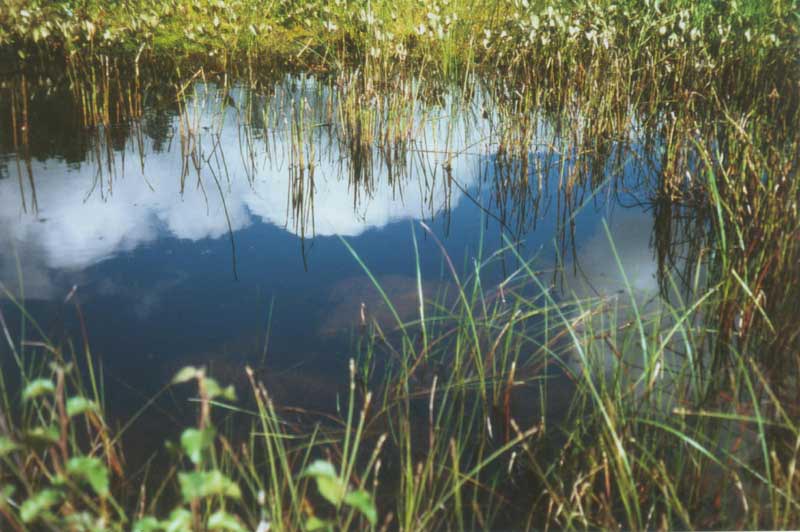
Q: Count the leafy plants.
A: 3